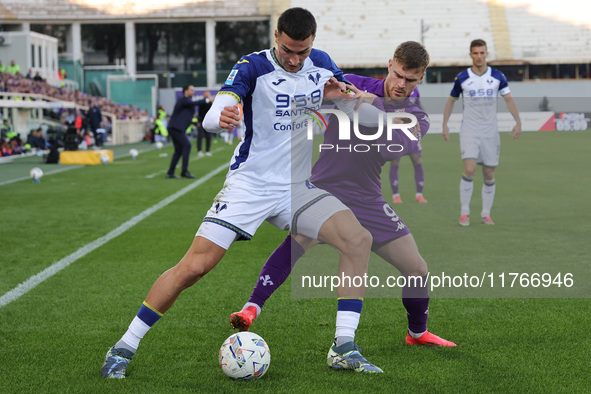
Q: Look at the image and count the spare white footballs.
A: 4